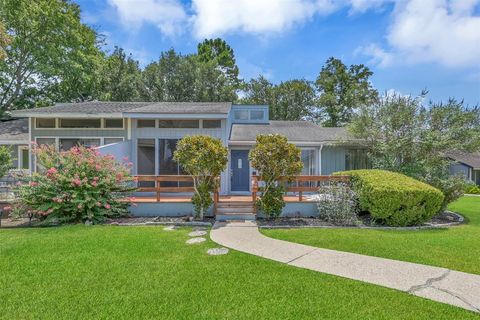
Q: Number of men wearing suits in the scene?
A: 0